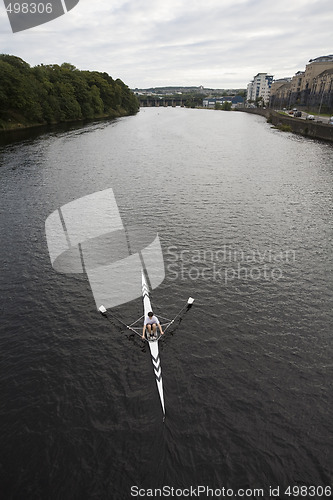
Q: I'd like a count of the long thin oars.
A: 2